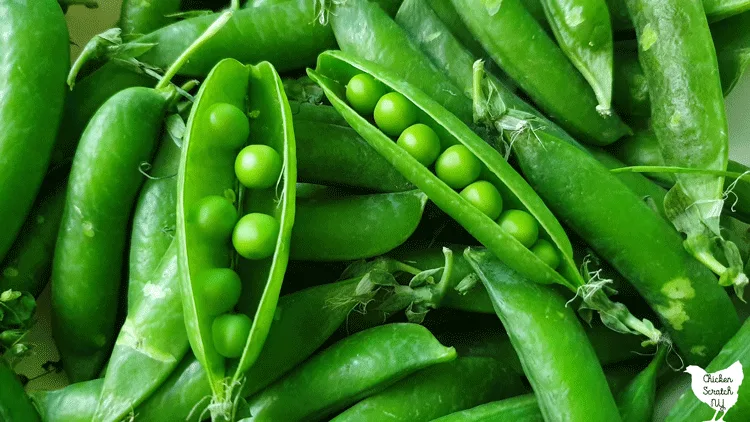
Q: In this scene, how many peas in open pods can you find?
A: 13